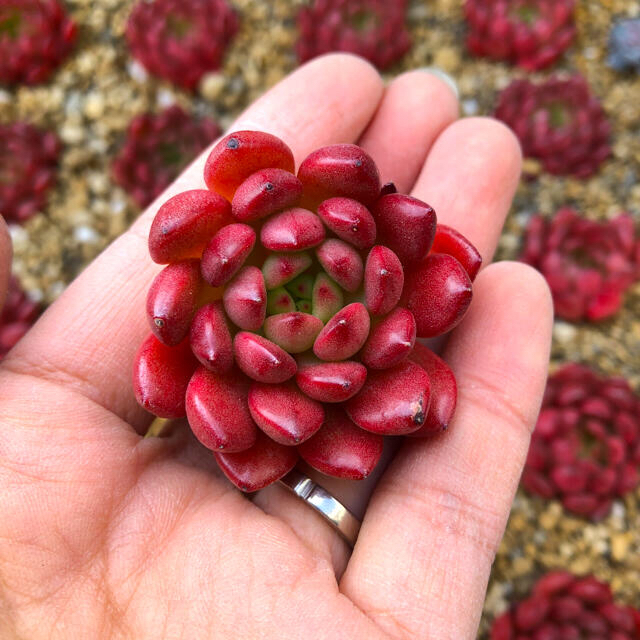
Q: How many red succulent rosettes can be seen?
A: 12